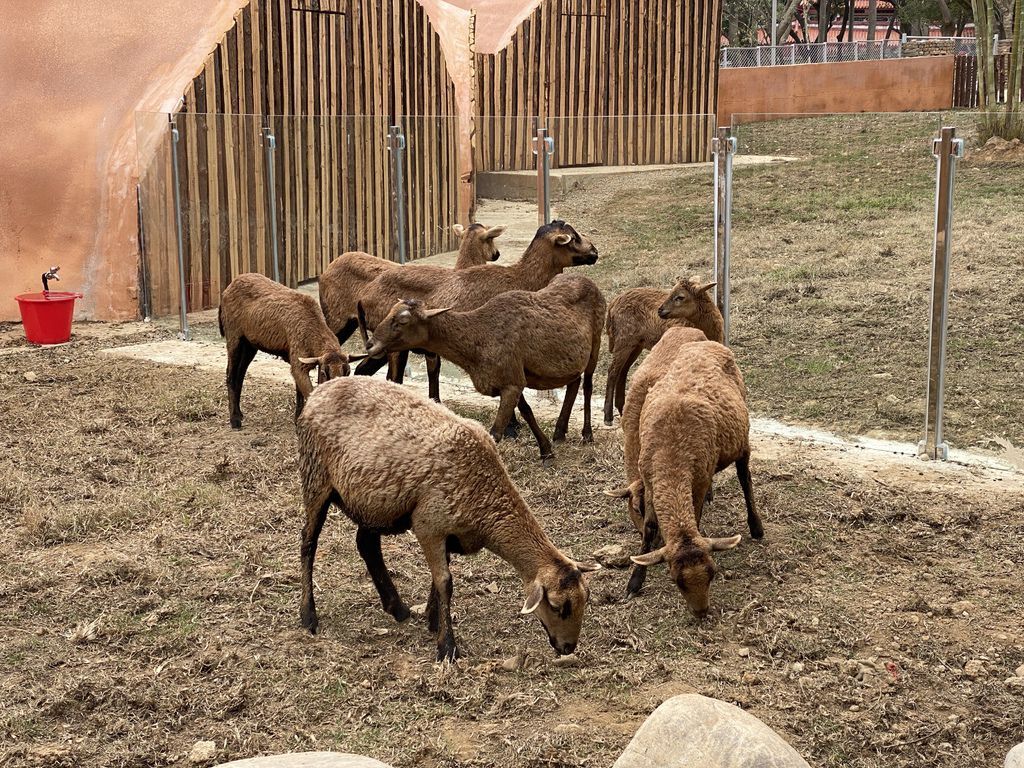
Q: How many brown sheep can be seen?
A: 8